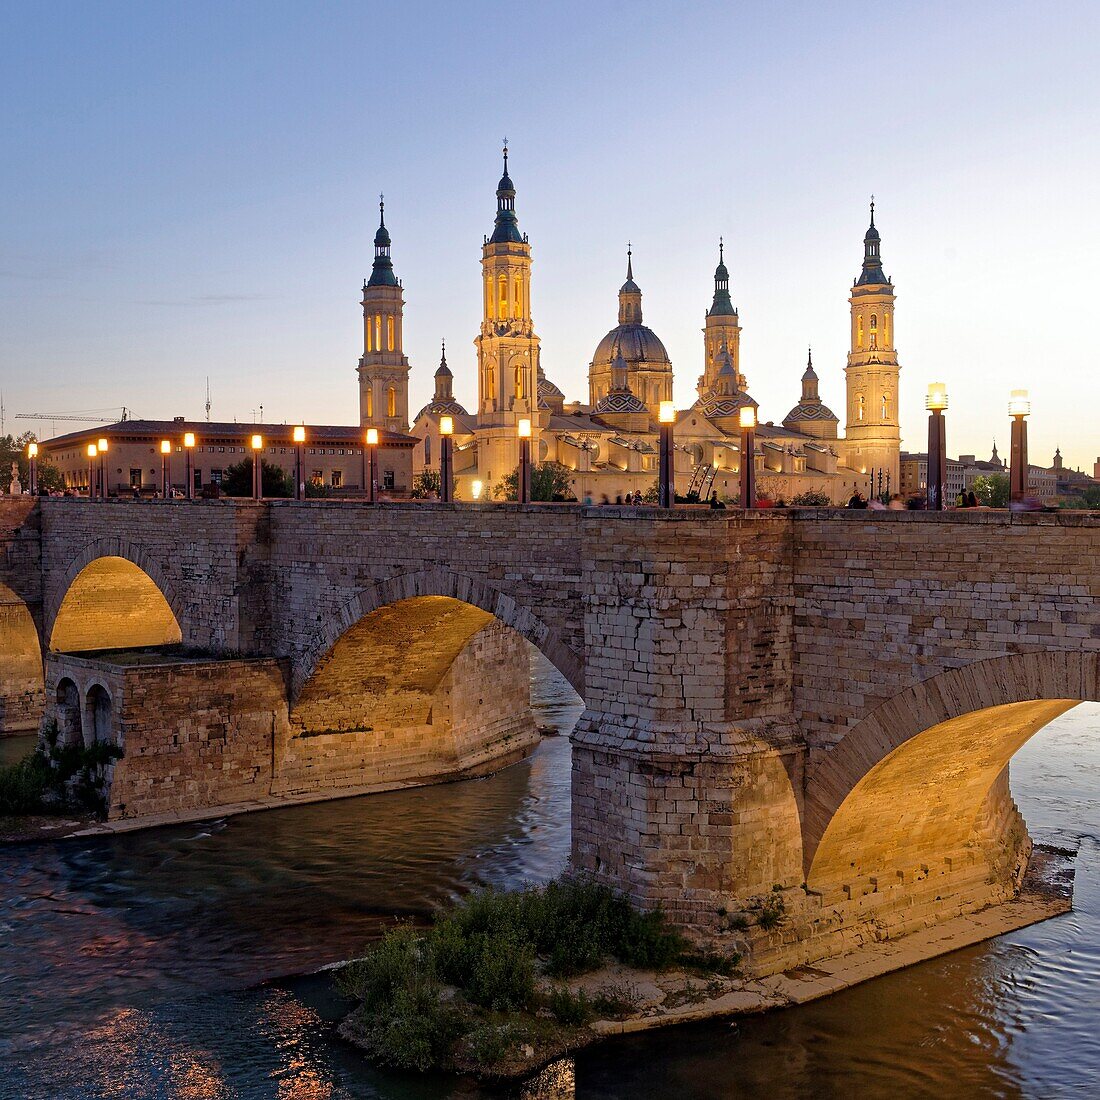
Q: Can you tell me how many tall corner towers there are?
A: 4